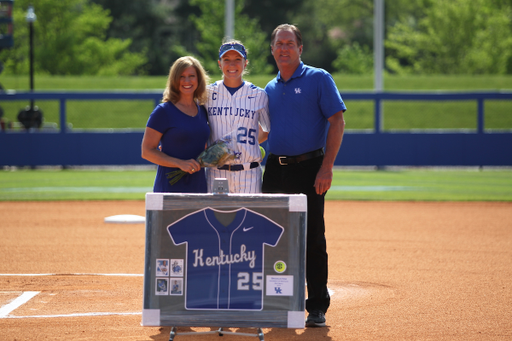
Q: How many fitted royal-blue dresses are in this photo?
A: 1